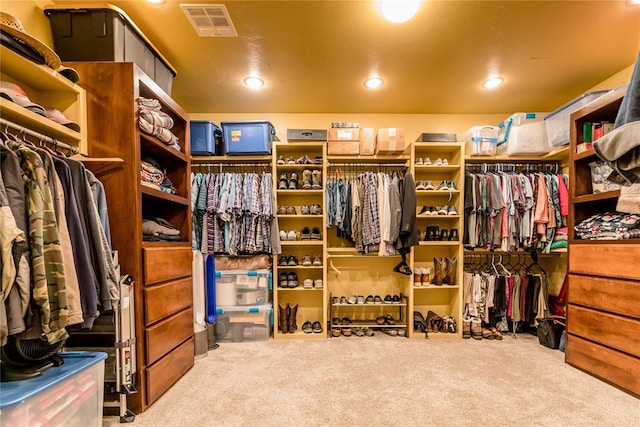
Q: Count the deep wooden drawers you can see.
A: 8